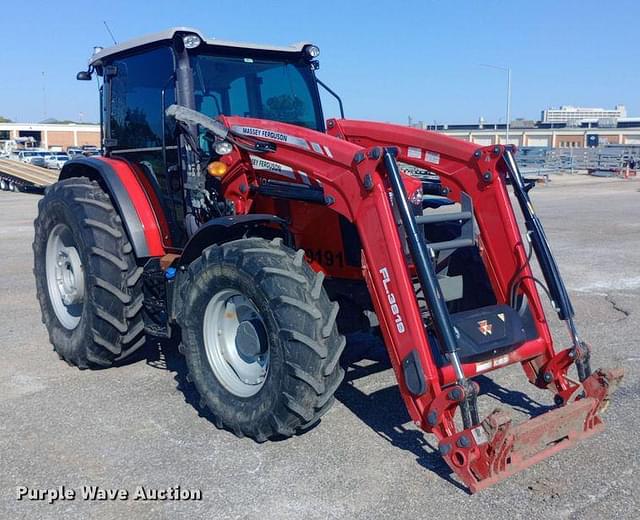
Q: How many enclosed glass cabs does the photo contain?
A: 1